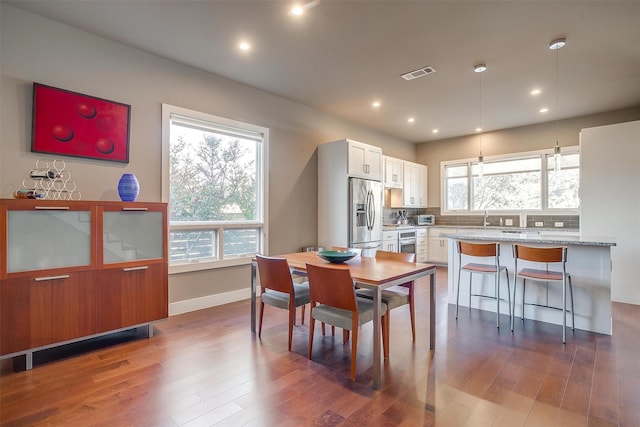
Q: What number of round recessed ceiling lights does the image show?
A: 8